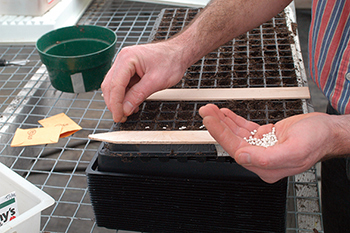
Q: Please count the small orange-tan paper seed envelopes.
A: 2